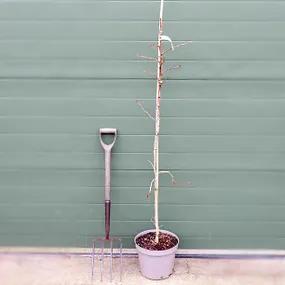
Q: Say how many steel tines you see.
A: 4